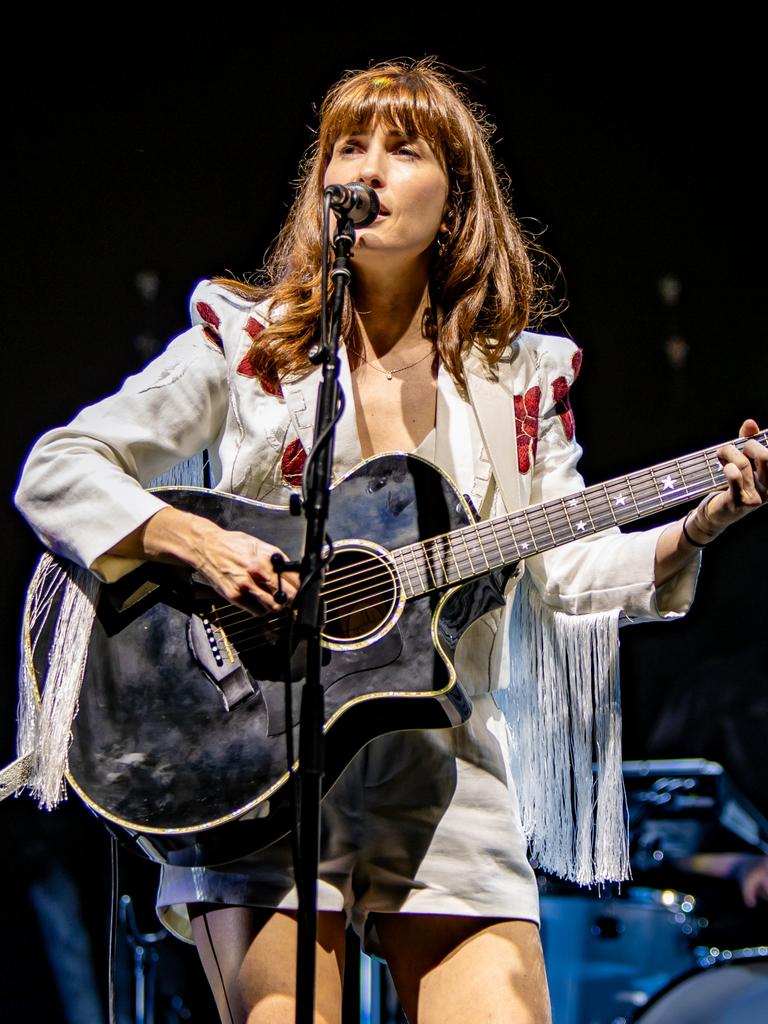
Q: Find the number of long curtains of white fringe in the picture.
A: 2